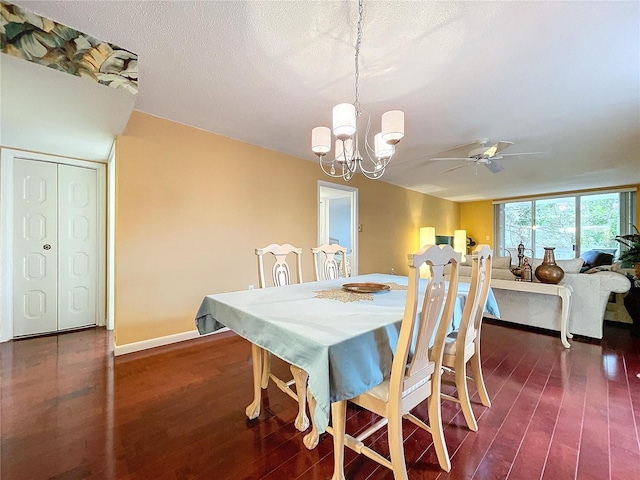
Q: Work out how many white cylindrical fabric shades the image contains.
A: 5